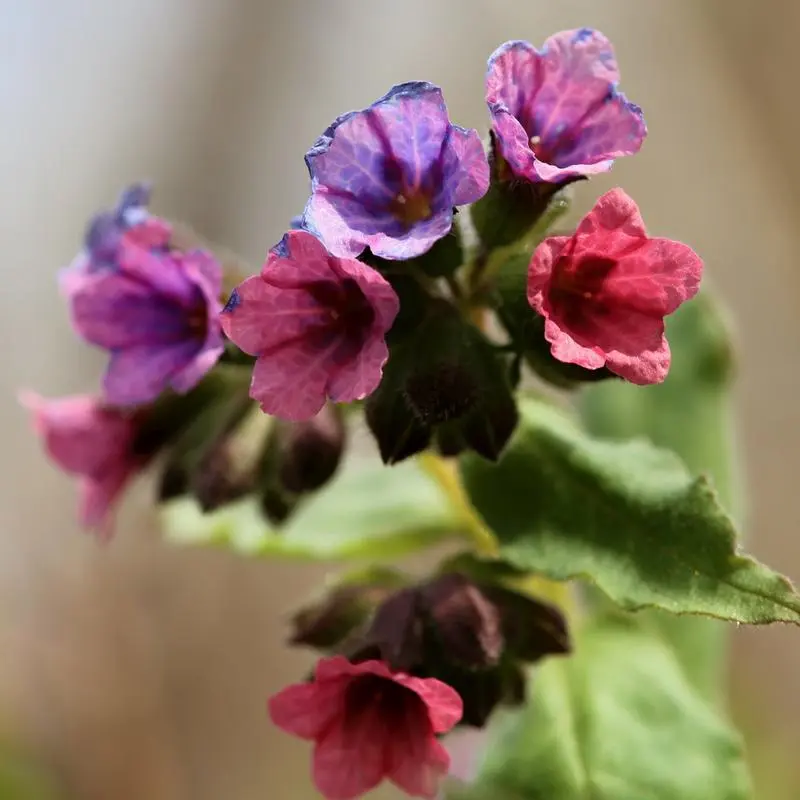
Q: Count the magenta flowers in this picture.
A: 4